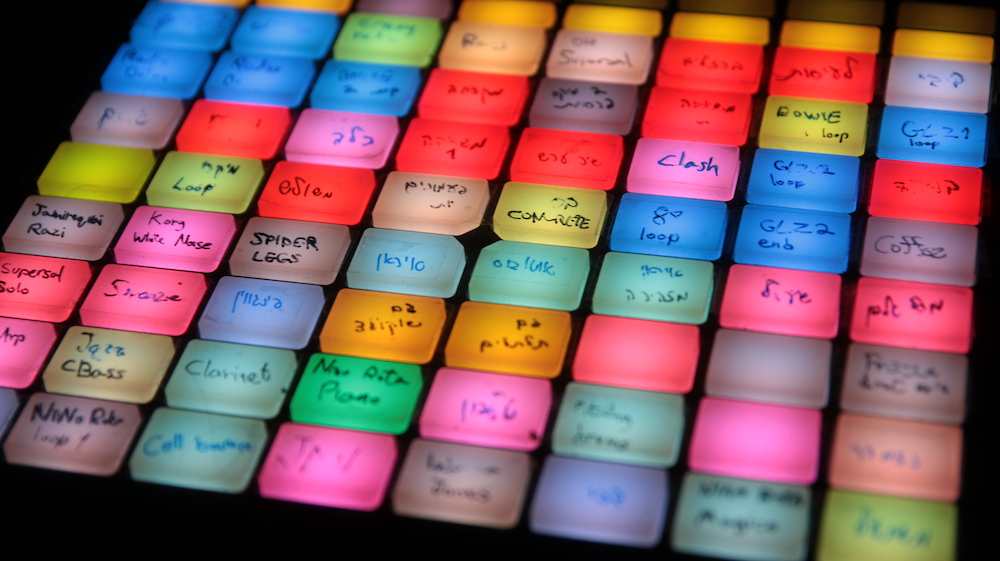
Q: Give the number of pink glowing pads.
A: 12